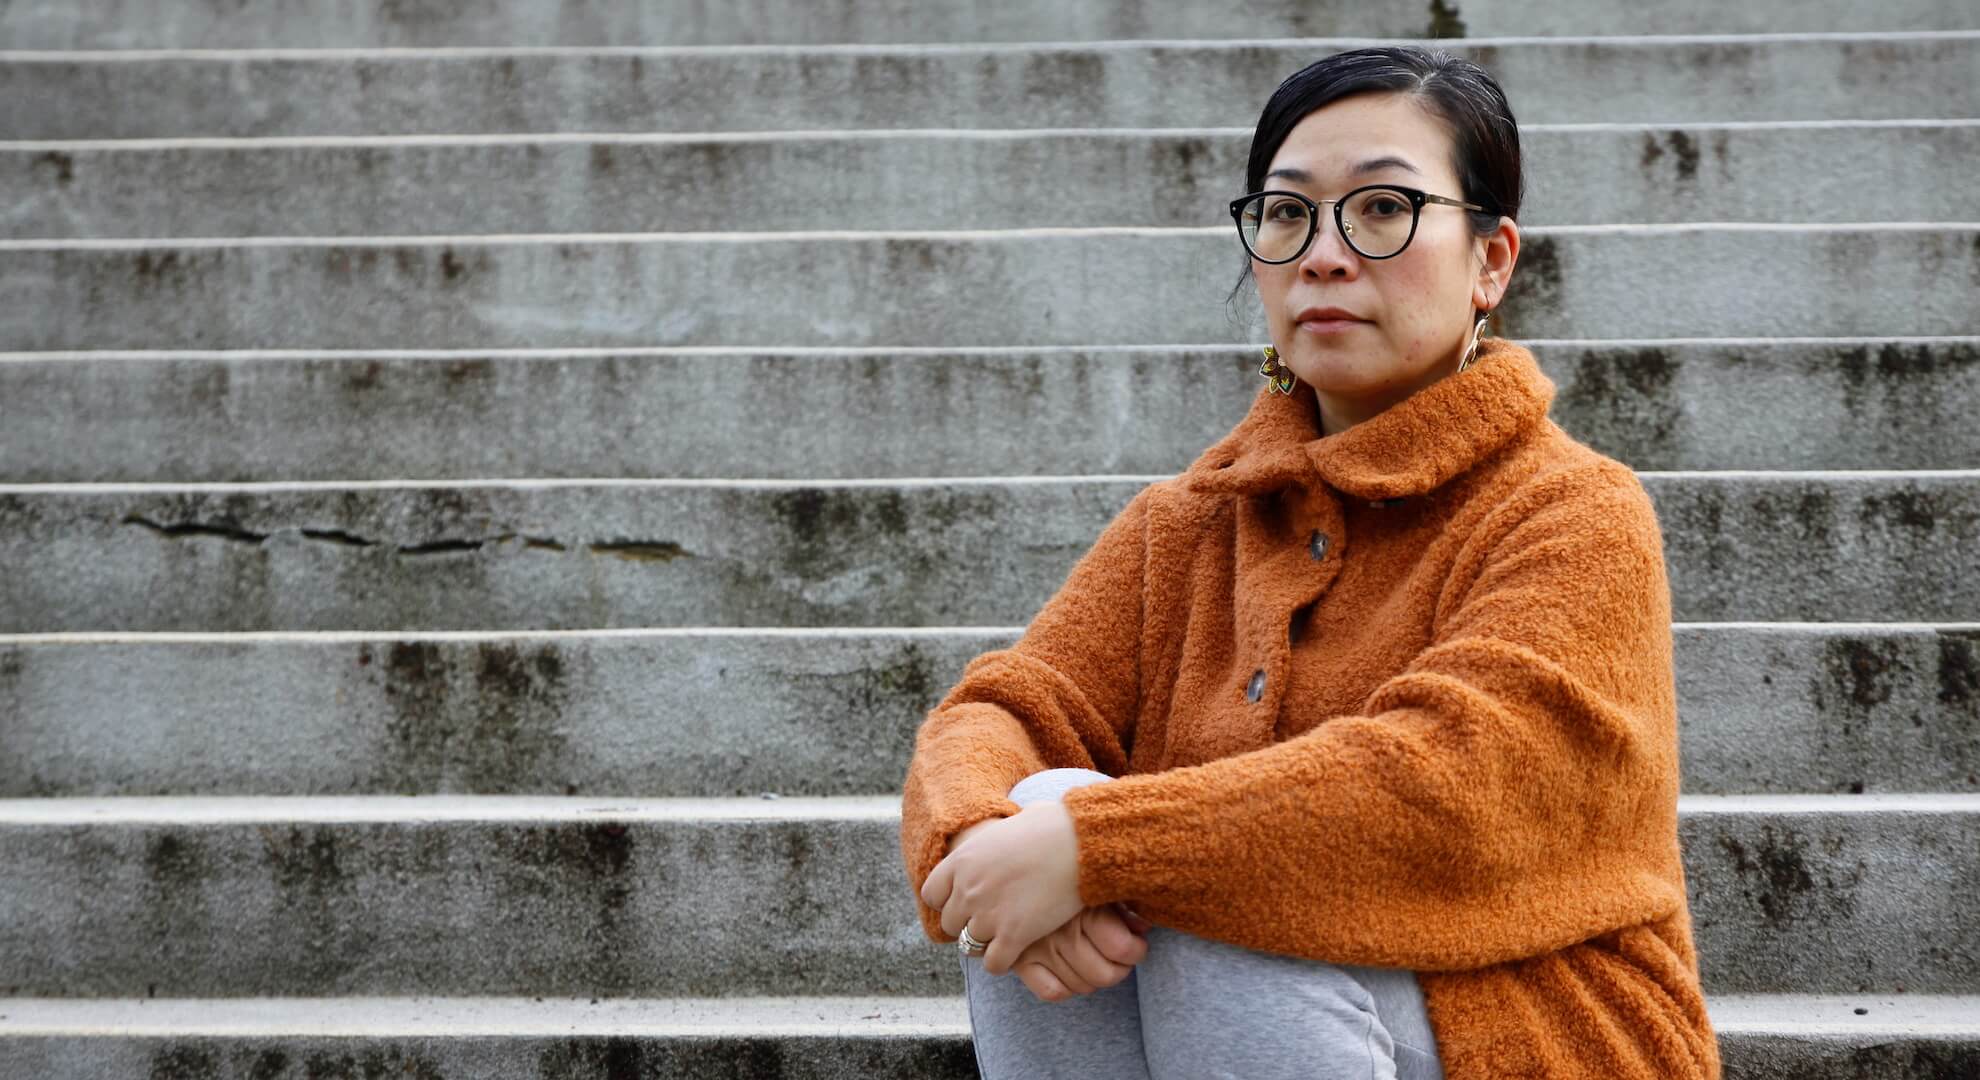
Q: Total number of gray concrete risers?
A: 9